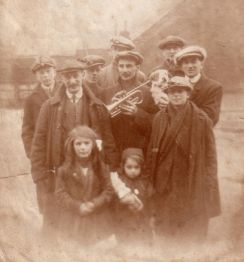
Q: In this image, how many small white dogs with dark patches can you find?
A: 1